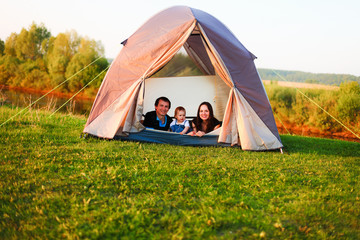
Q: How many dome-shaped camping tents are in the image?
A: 1